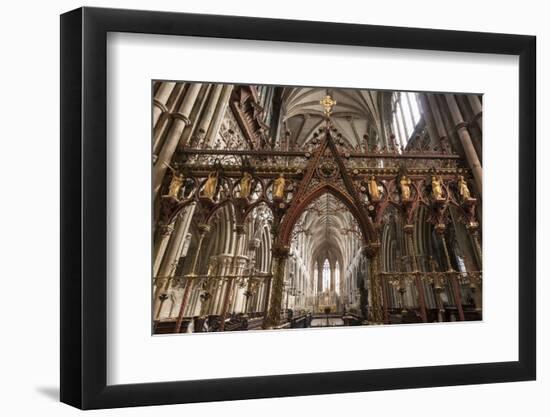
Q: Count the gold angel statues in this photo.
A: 8